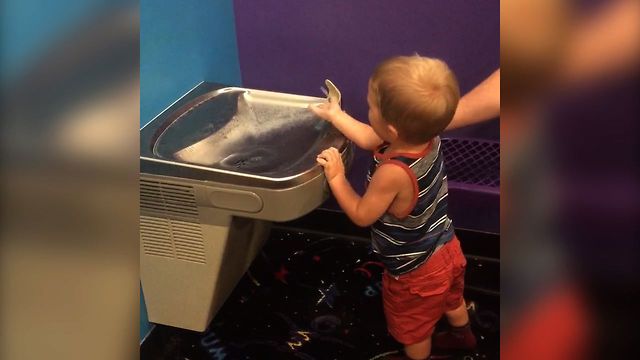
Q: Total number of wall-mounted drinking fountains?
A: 1